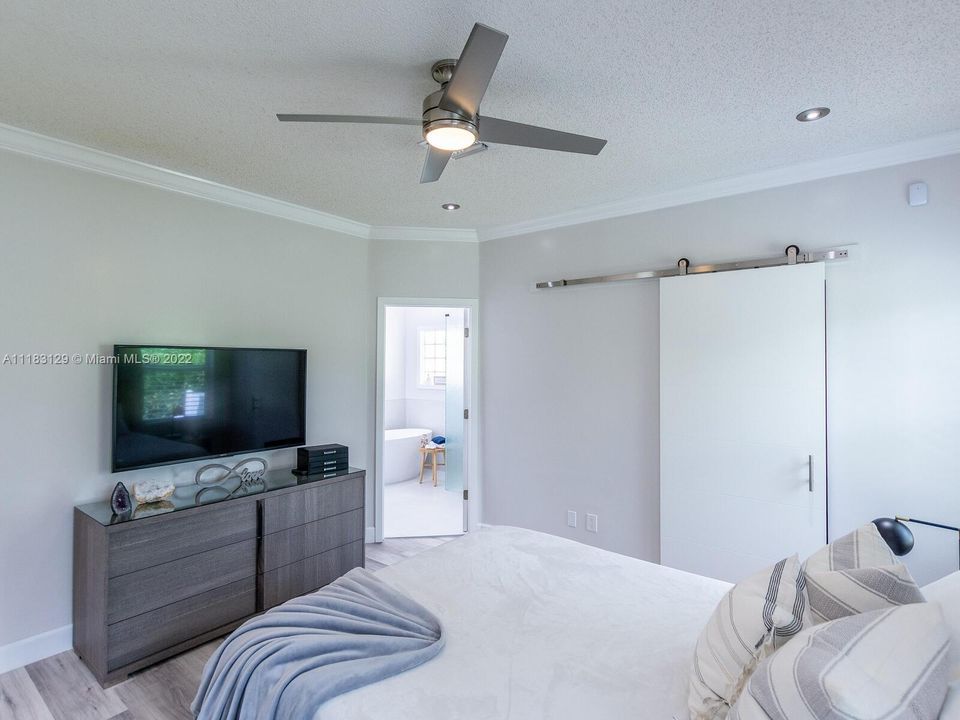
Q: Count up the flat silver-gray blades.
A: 4